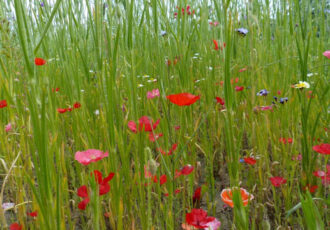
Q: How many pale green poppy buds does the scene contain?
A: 1